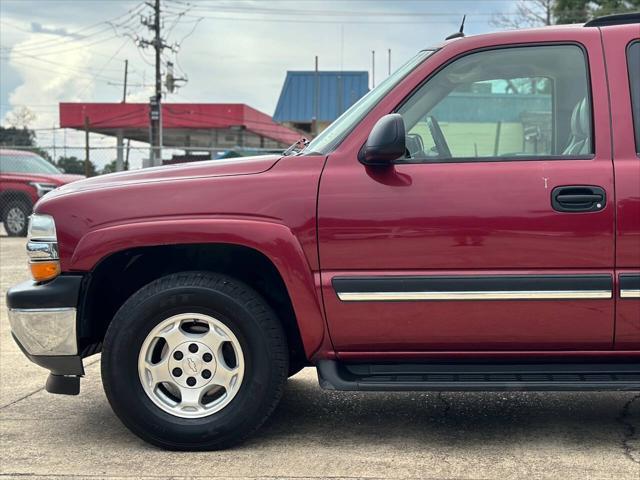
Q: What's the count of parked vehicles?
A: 2